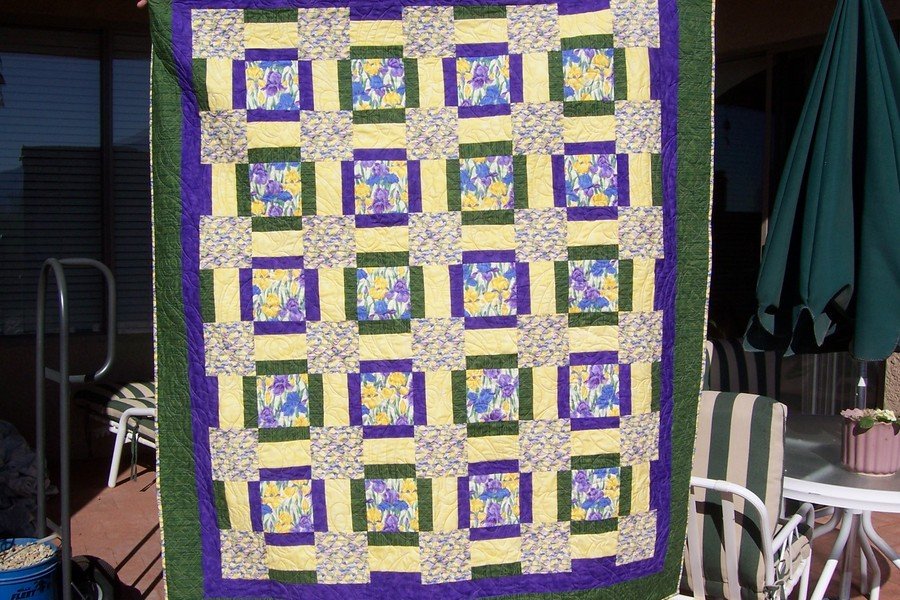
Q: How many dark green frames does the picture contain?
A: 10